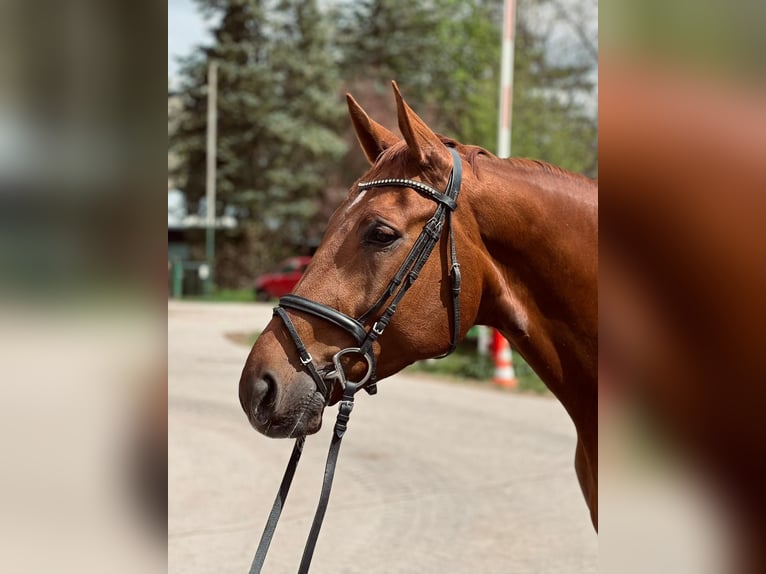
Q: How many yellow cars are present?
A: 0